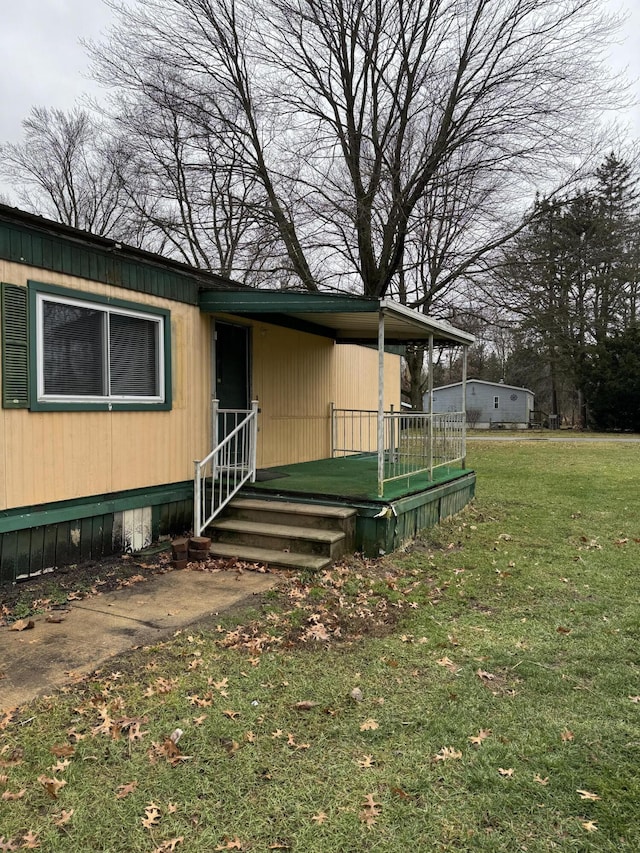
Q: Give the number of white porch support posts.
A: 3